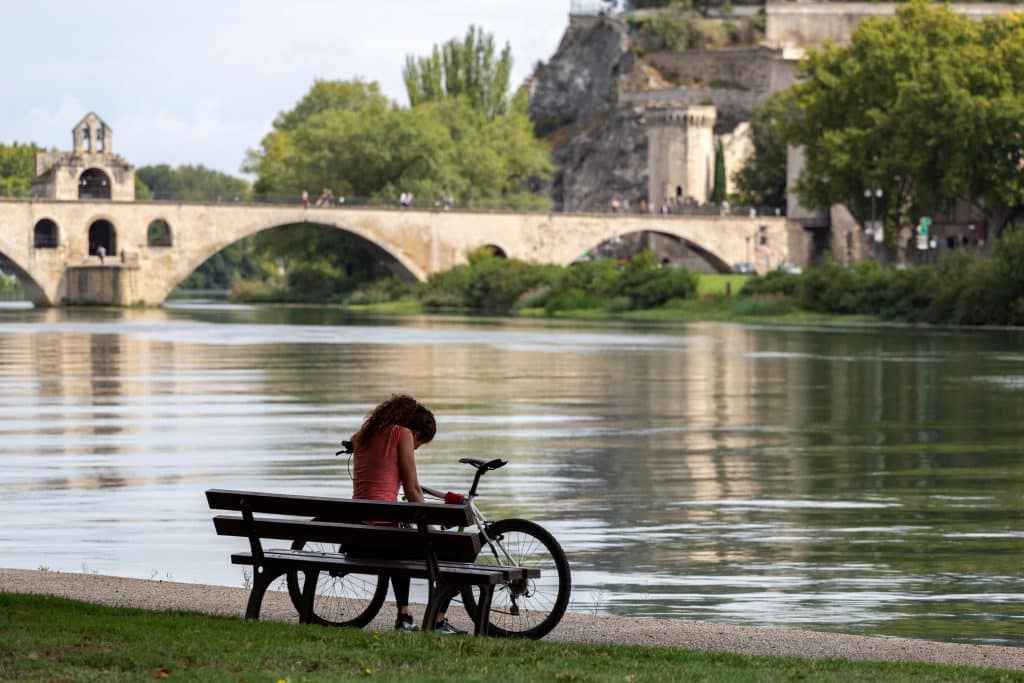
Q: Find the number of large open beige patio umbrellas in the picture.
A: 0